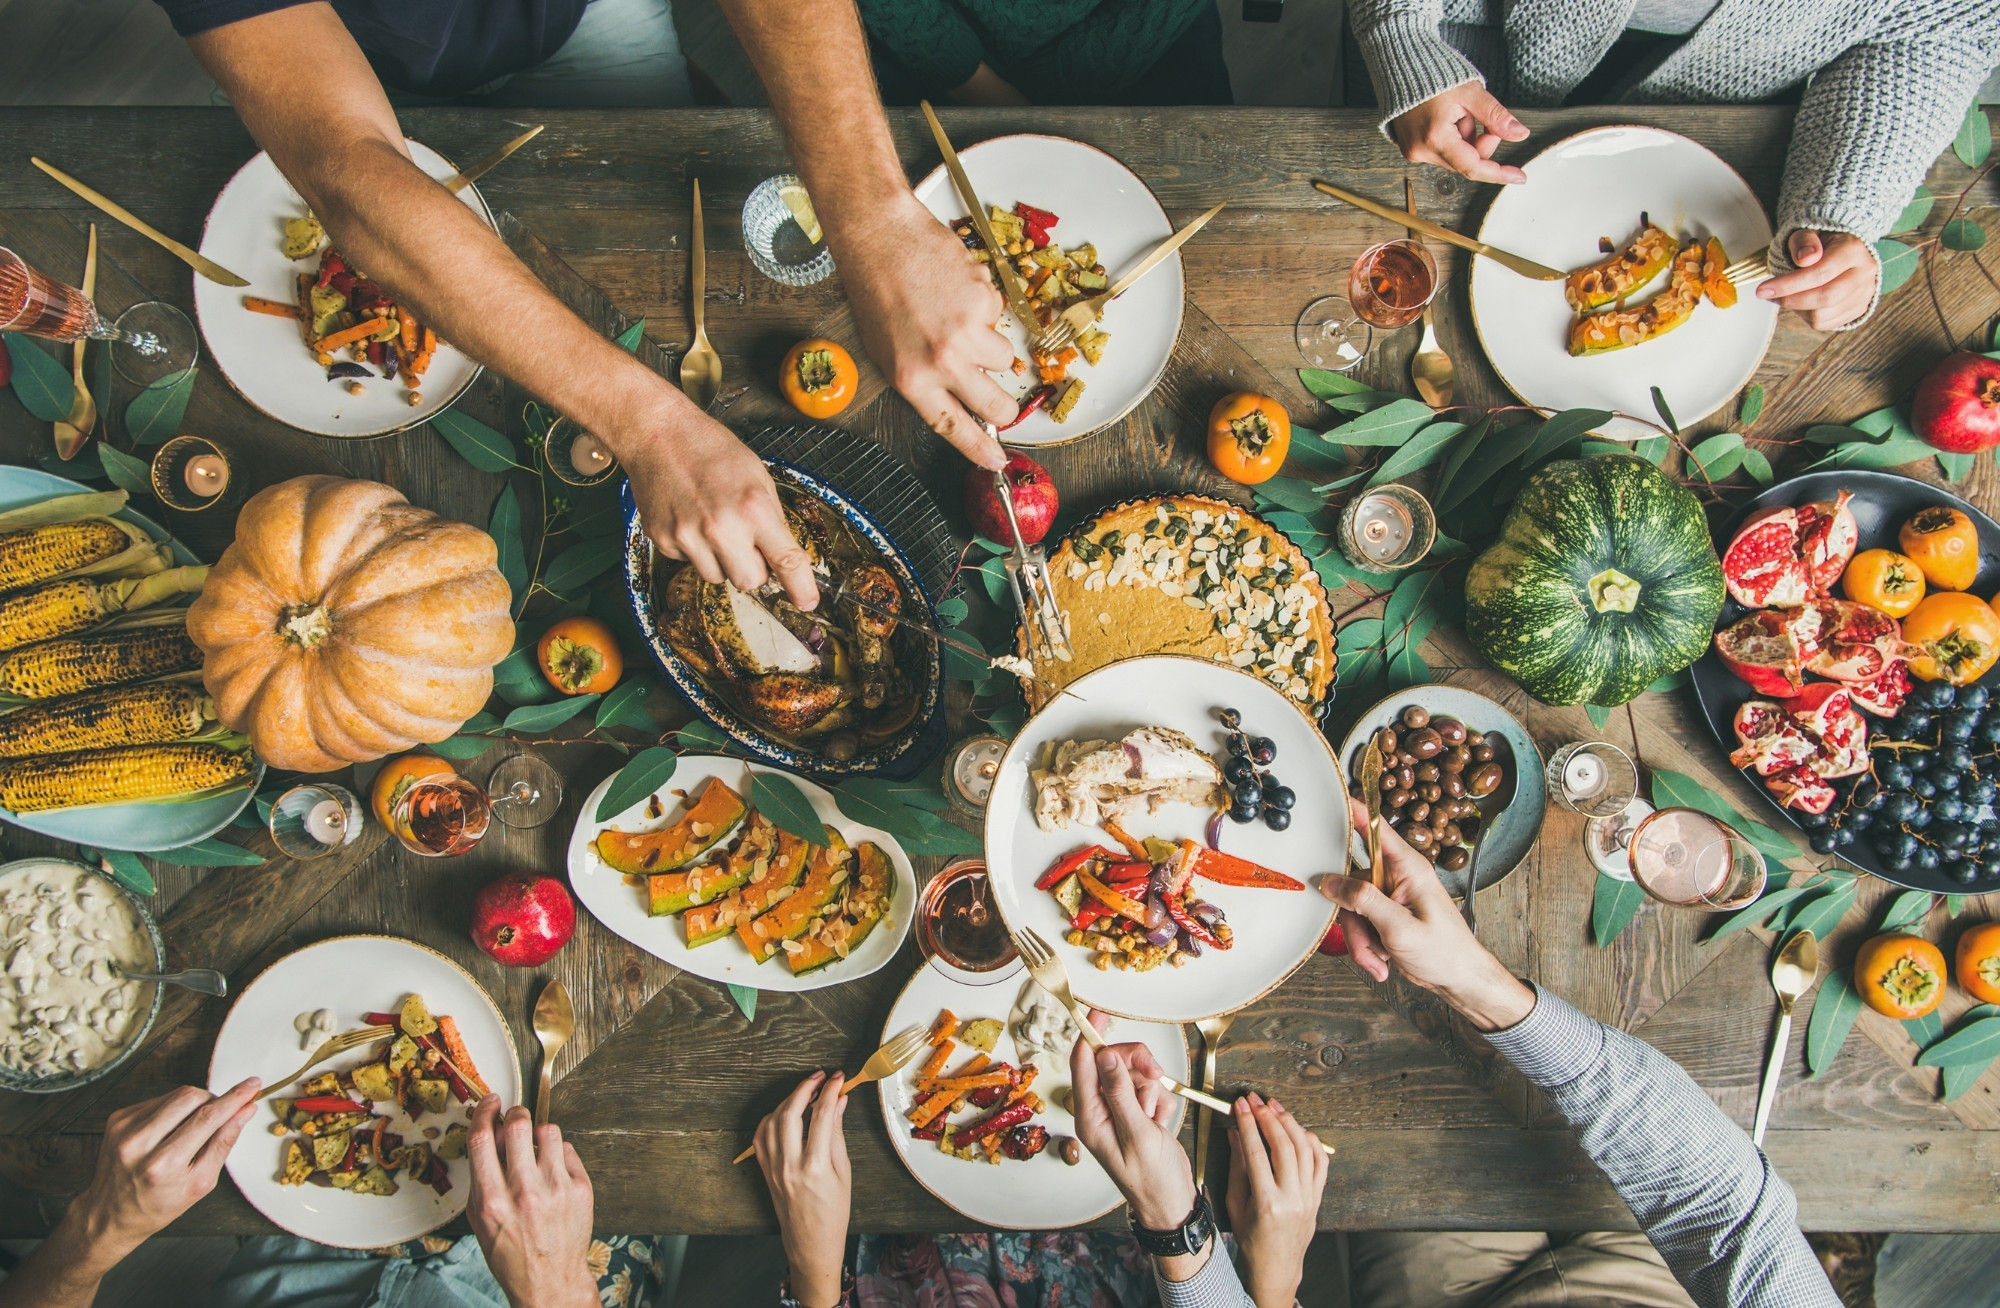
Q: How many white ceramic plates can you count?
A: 7